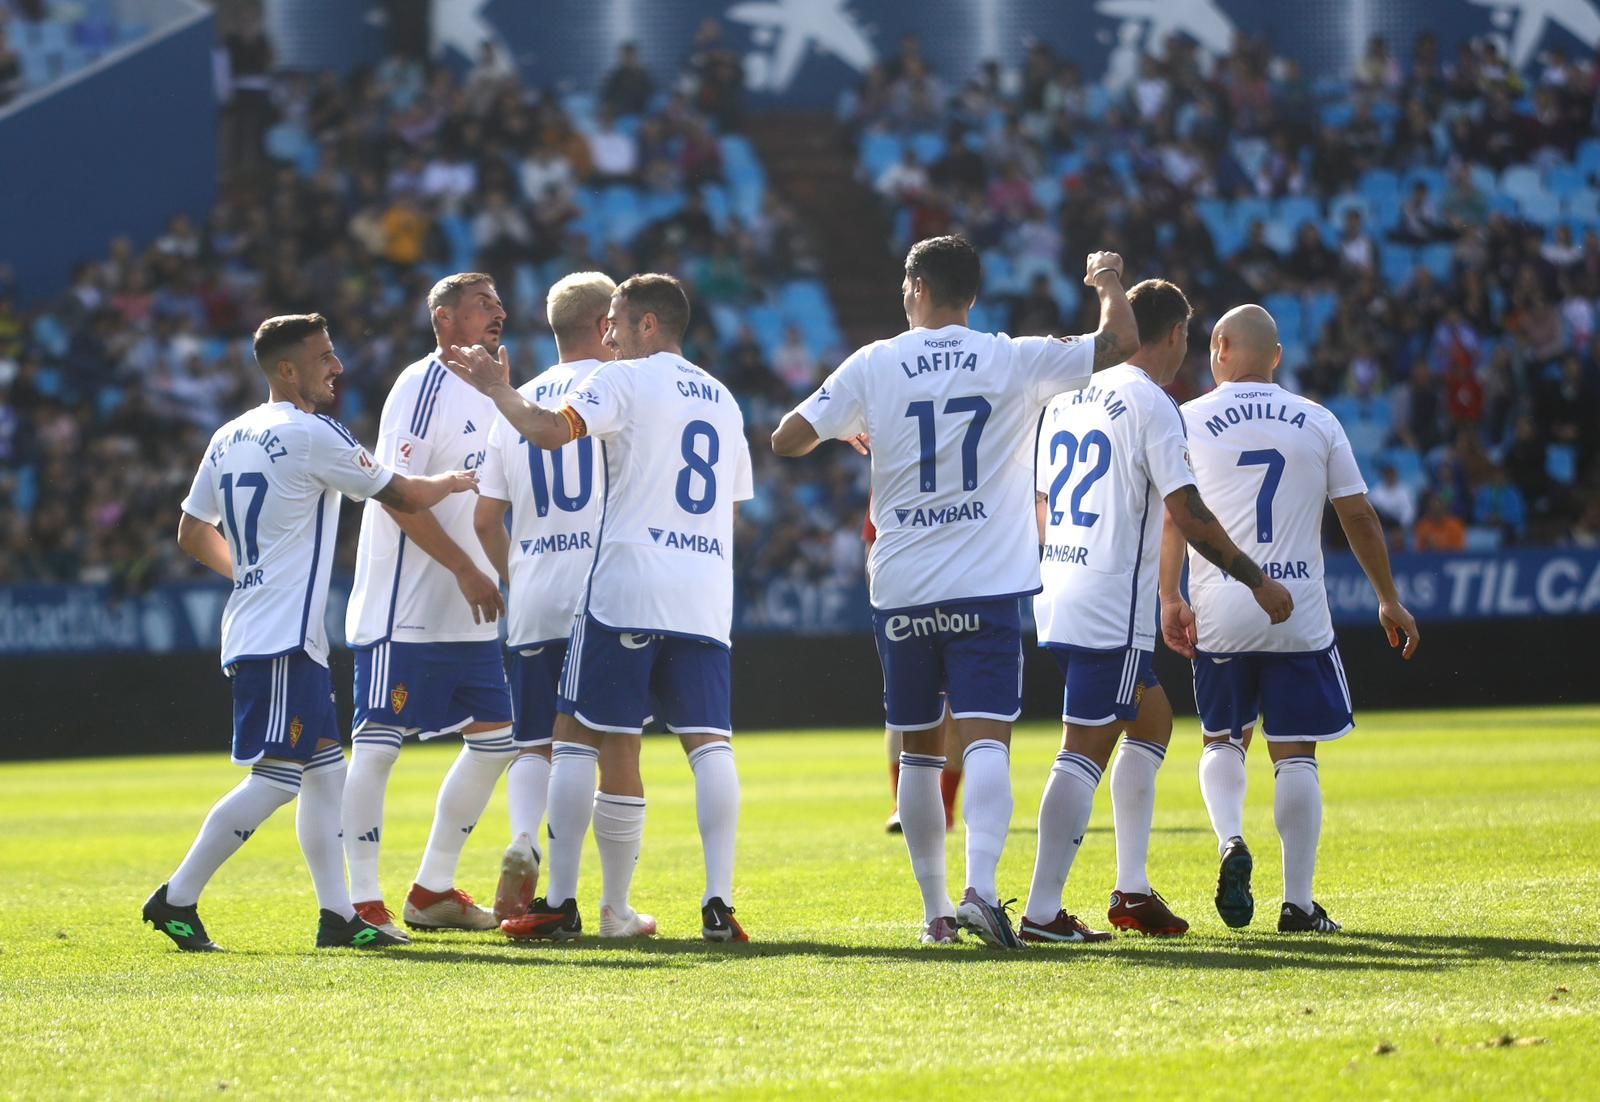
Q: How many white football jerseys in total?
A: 7